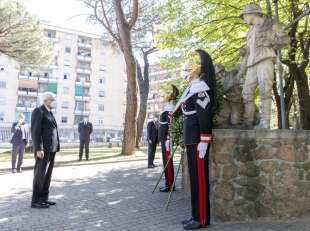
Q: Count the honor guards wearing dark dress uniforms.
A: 2